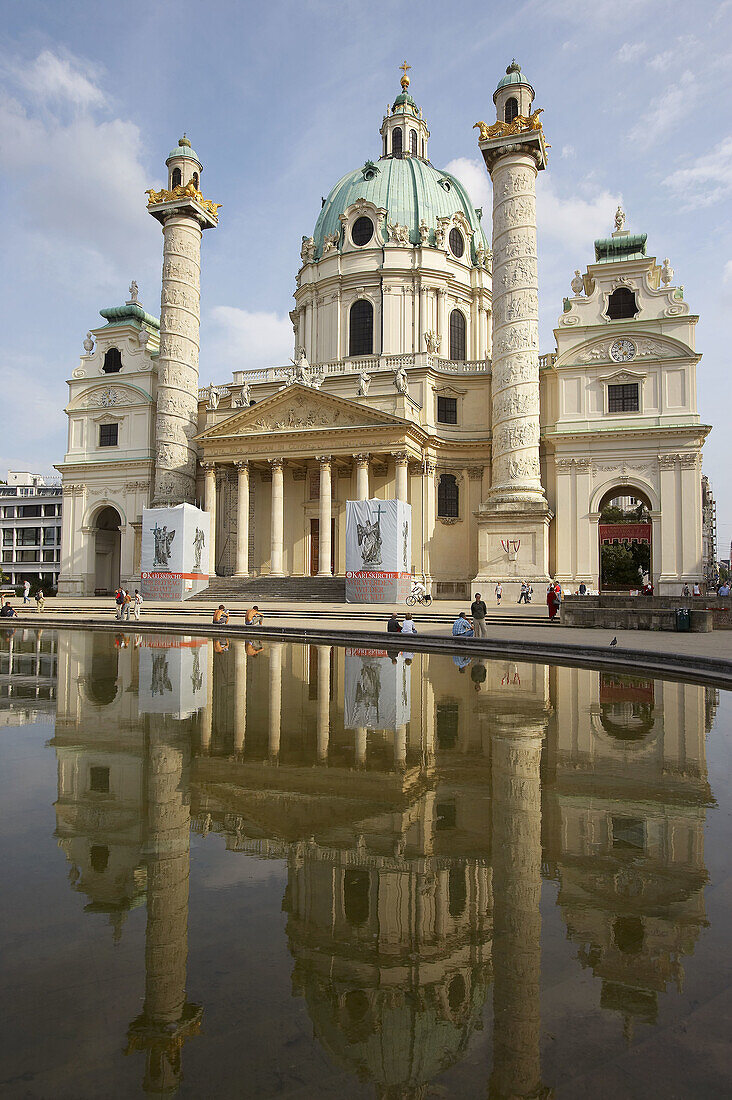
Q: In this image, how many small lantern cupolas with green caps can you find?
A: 3